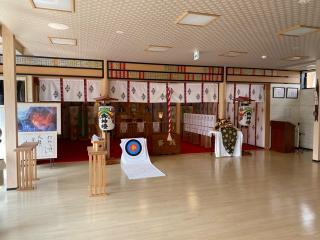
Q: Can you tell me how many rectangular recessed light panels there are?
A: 7